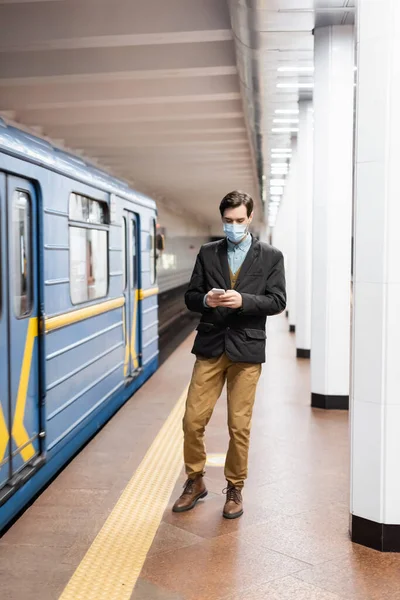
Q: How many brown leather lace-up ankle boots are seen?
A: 2